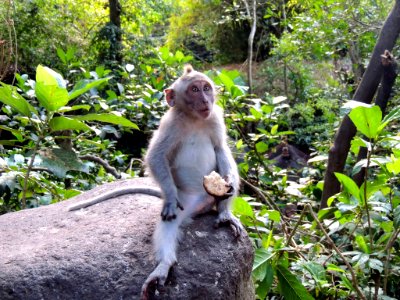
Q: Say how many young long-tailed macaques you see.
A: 1